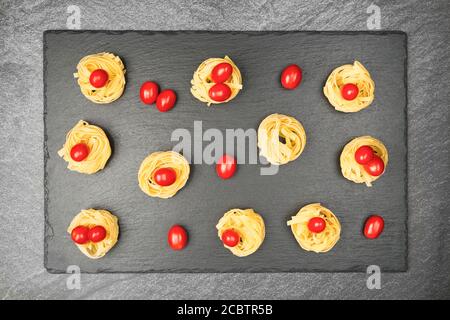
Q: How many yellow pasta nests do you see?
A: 10